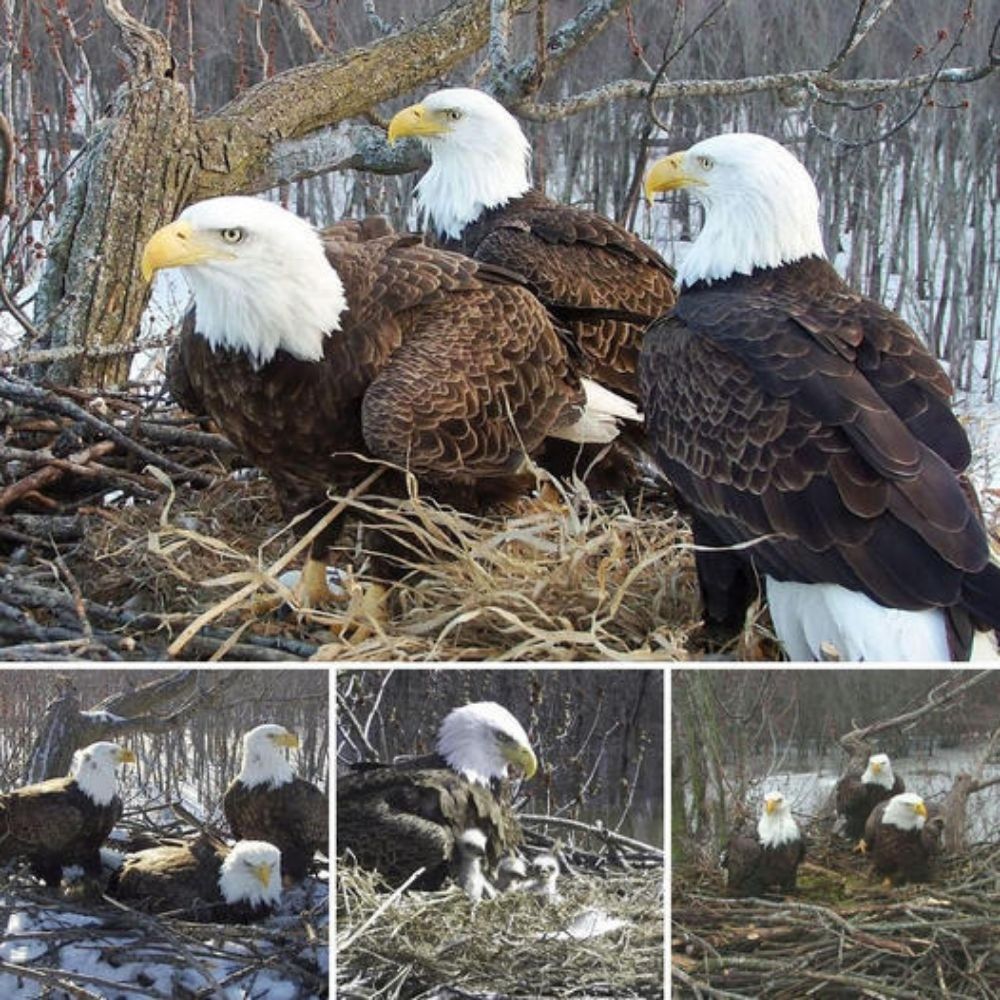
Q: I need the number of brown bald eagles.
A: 10